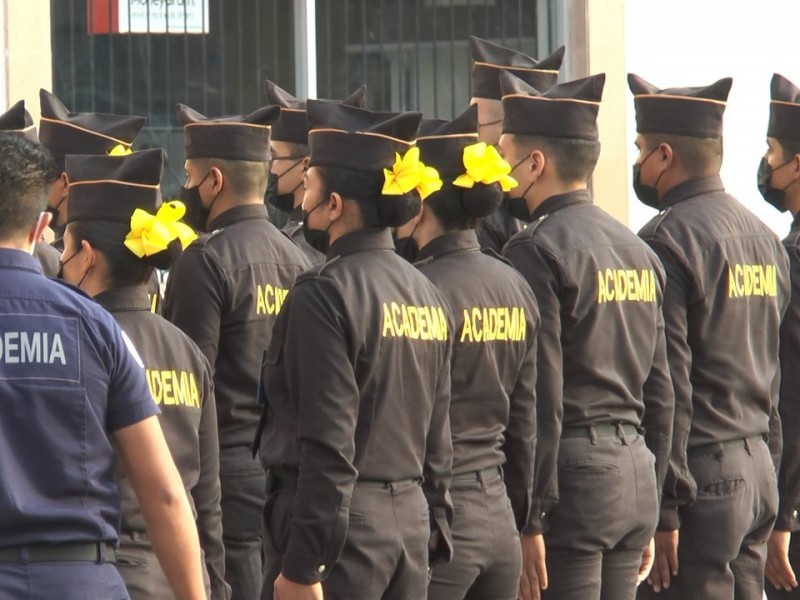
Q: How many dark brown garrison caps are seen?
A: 11